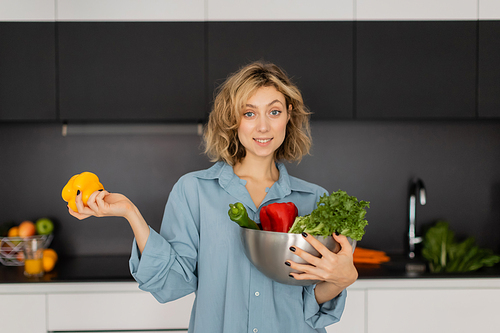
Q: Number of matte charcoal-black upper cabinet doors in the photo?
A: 5